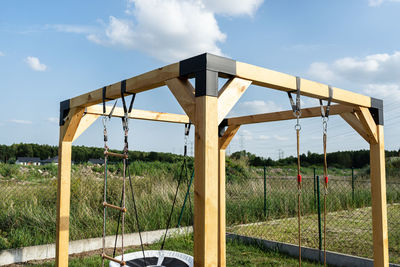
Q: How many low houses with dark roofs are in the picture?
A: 3